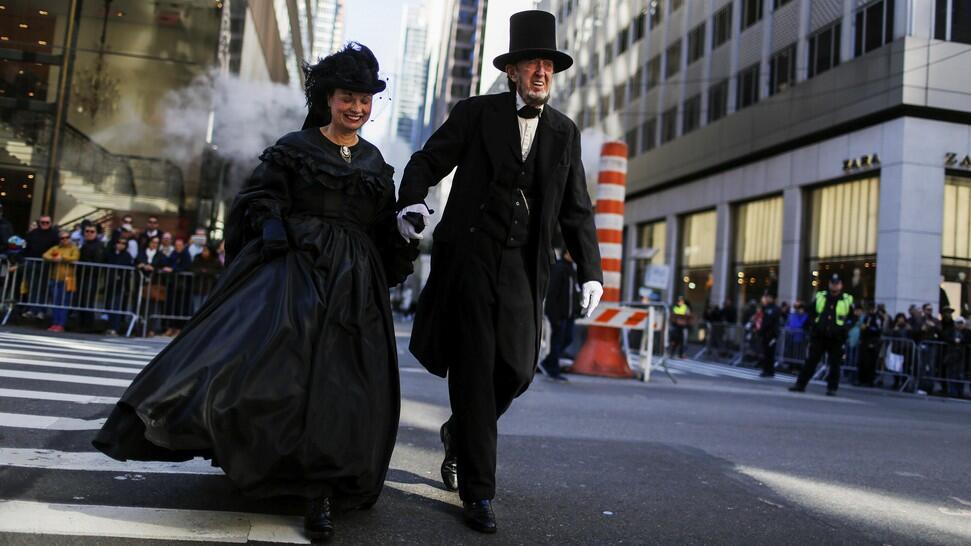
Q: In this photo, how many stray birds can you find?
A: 0